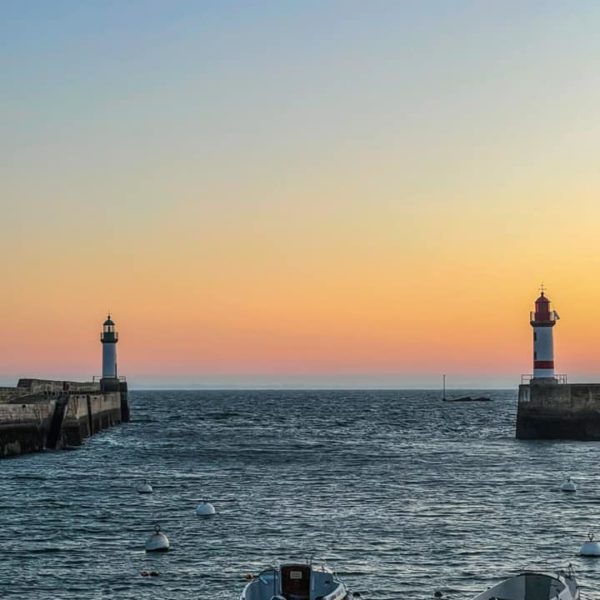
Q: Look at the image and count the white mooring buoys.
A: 5